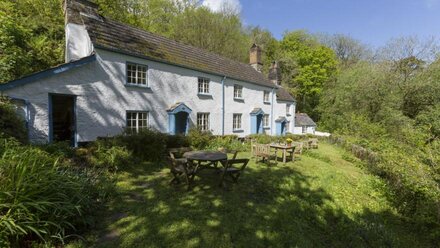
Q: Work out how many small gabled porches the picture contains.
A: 3